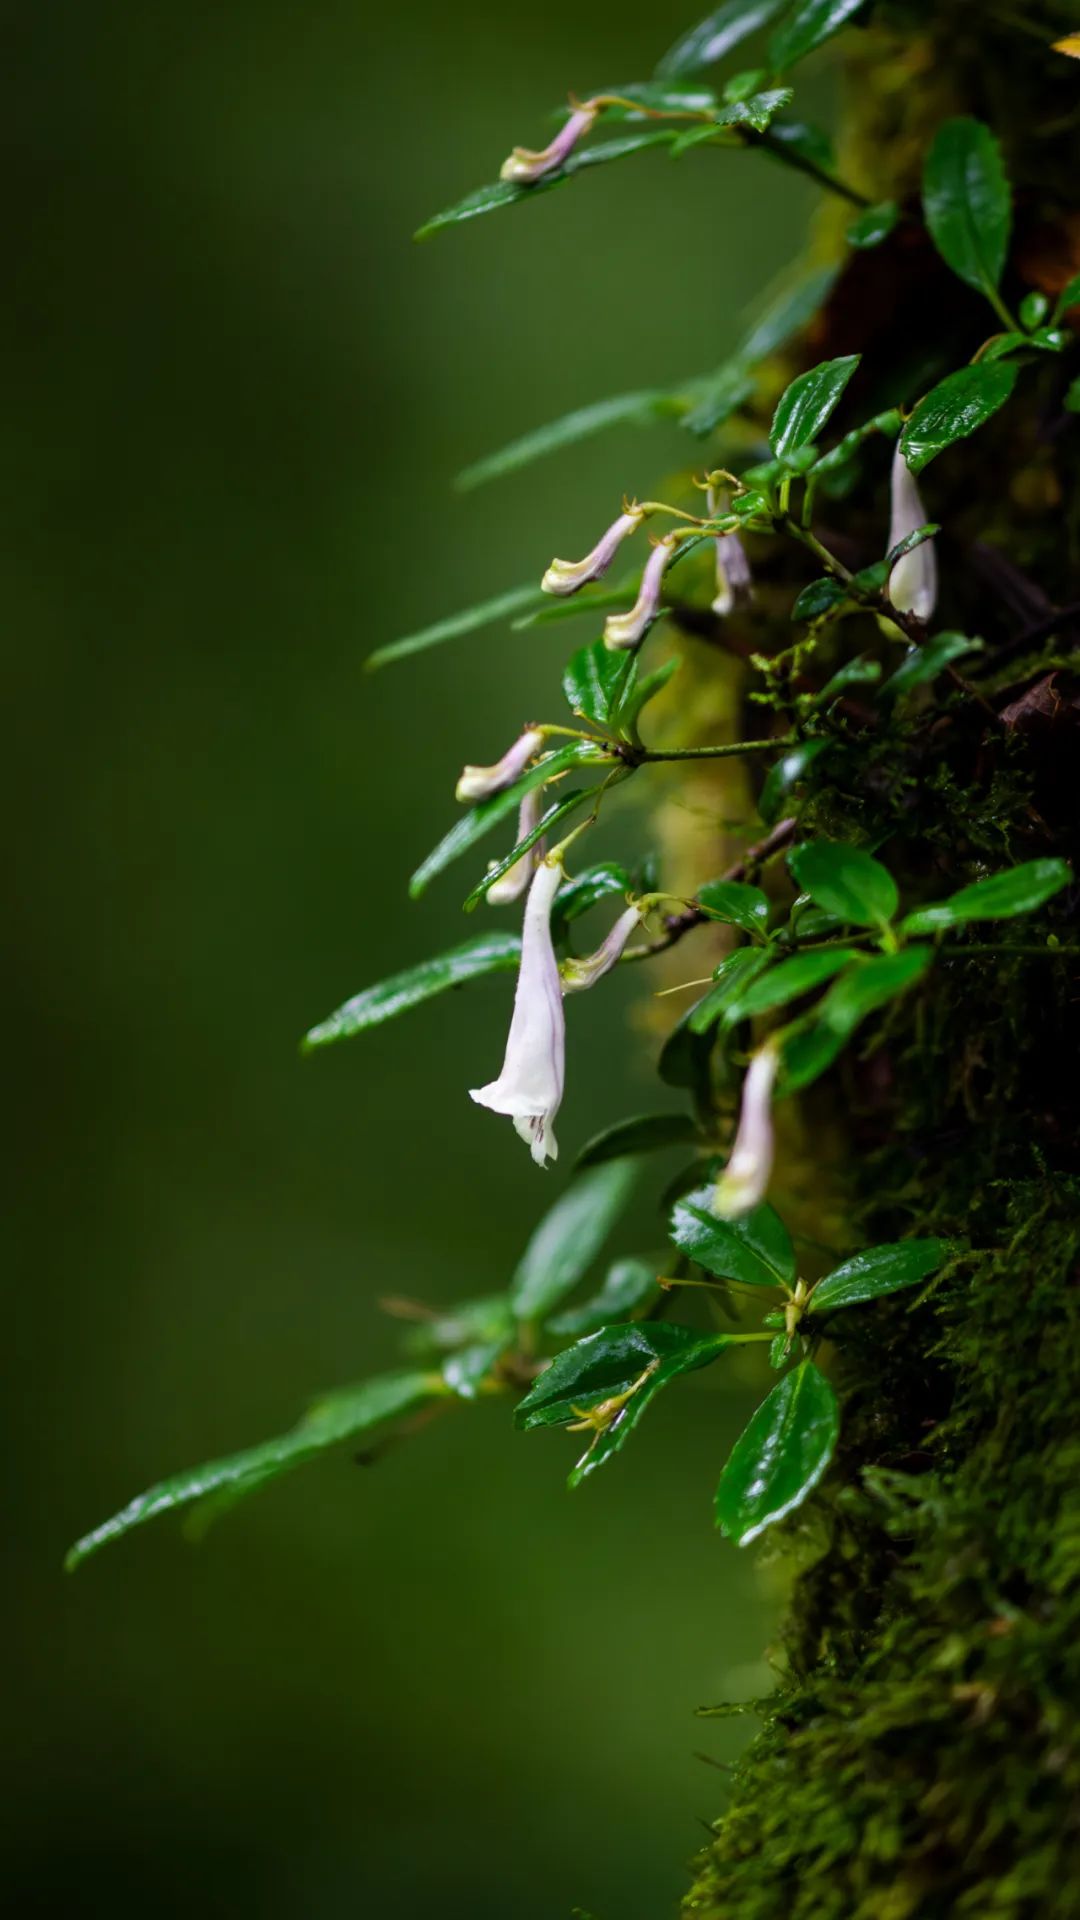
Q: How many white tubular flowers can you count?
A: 10